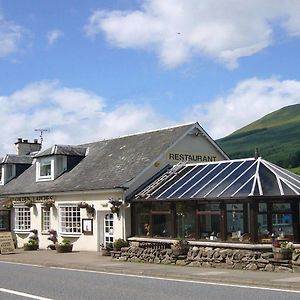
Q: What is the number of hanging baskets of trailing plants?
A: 5